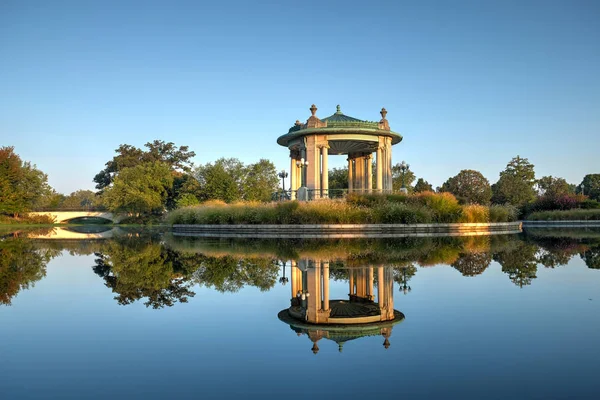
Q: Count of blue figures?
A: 0